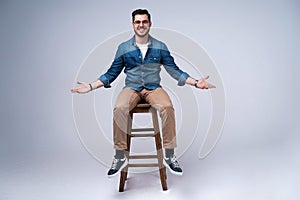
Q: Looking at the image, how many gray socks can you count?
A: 2